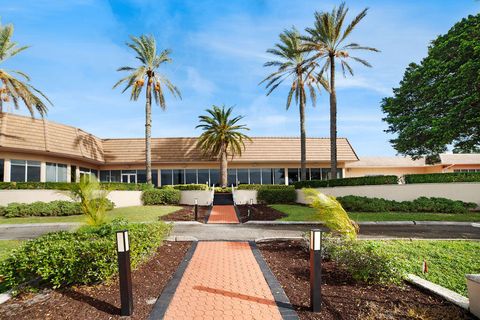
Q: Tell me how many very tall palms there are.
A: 4